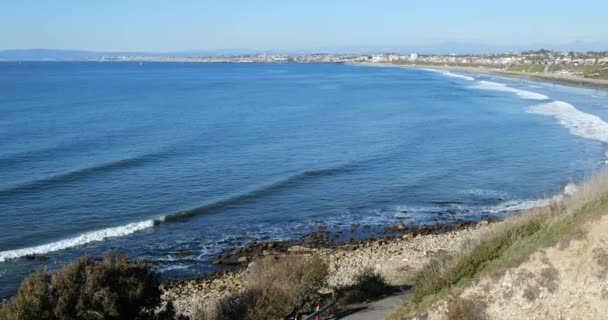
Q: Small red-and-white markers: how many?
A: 2